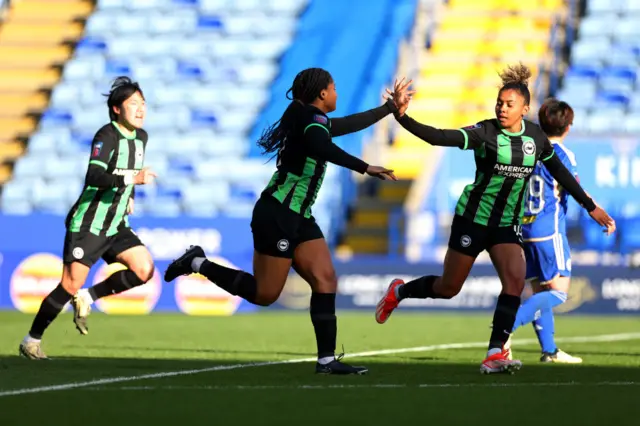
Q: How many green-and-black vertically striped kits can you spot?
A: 3